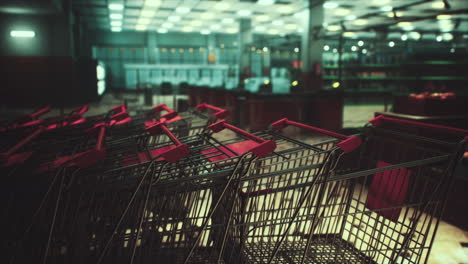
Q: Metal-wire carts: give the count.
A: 11